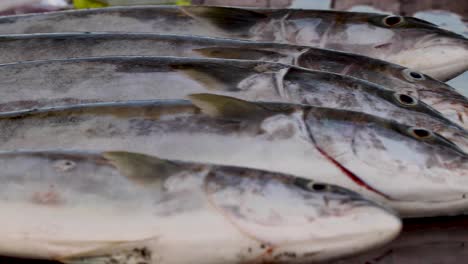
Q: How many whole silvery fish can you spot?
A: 5